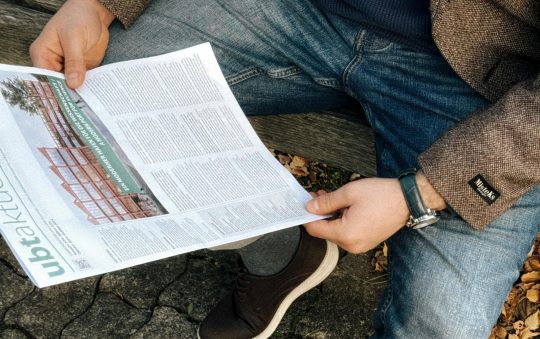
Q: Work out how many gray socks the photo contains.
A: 1